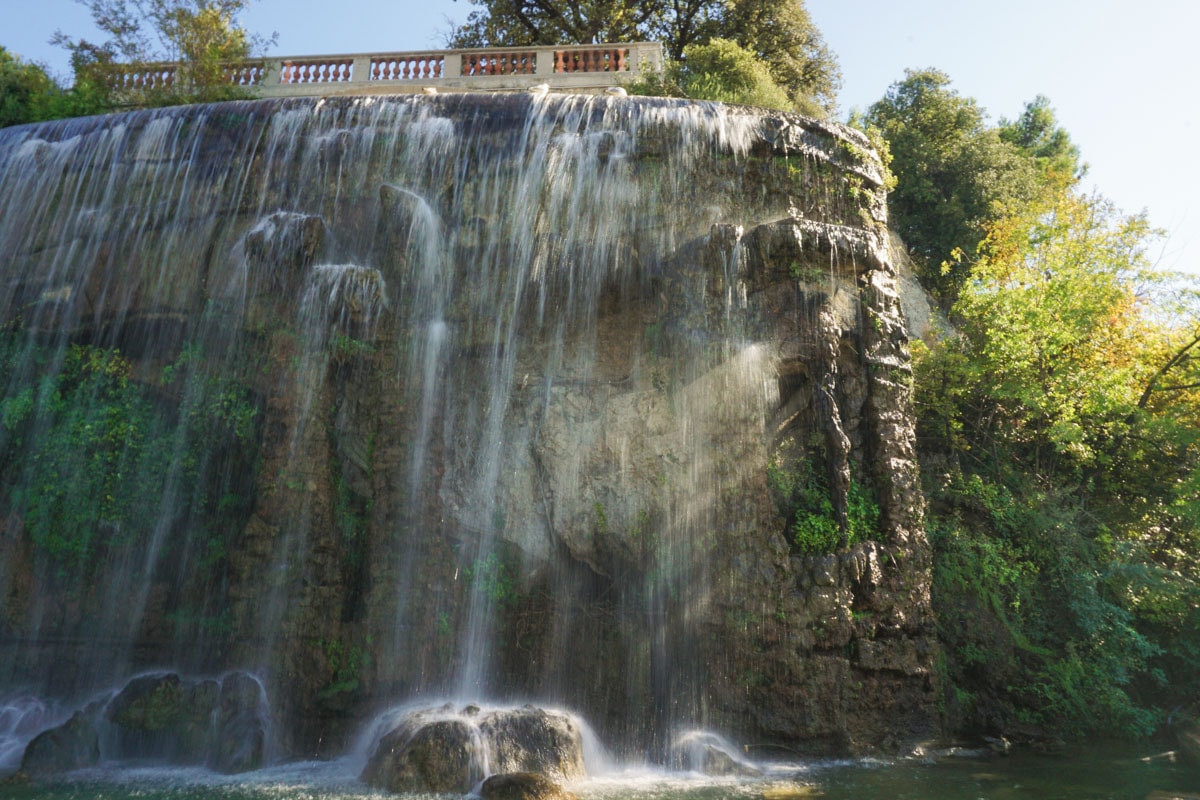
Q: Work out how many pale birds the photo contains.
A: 3